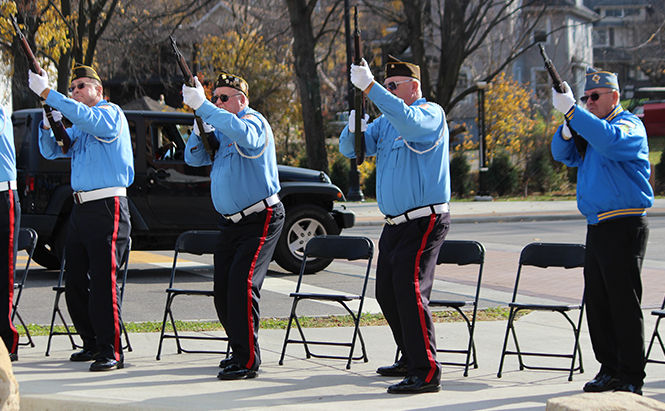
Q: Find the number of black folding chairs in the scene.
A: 7